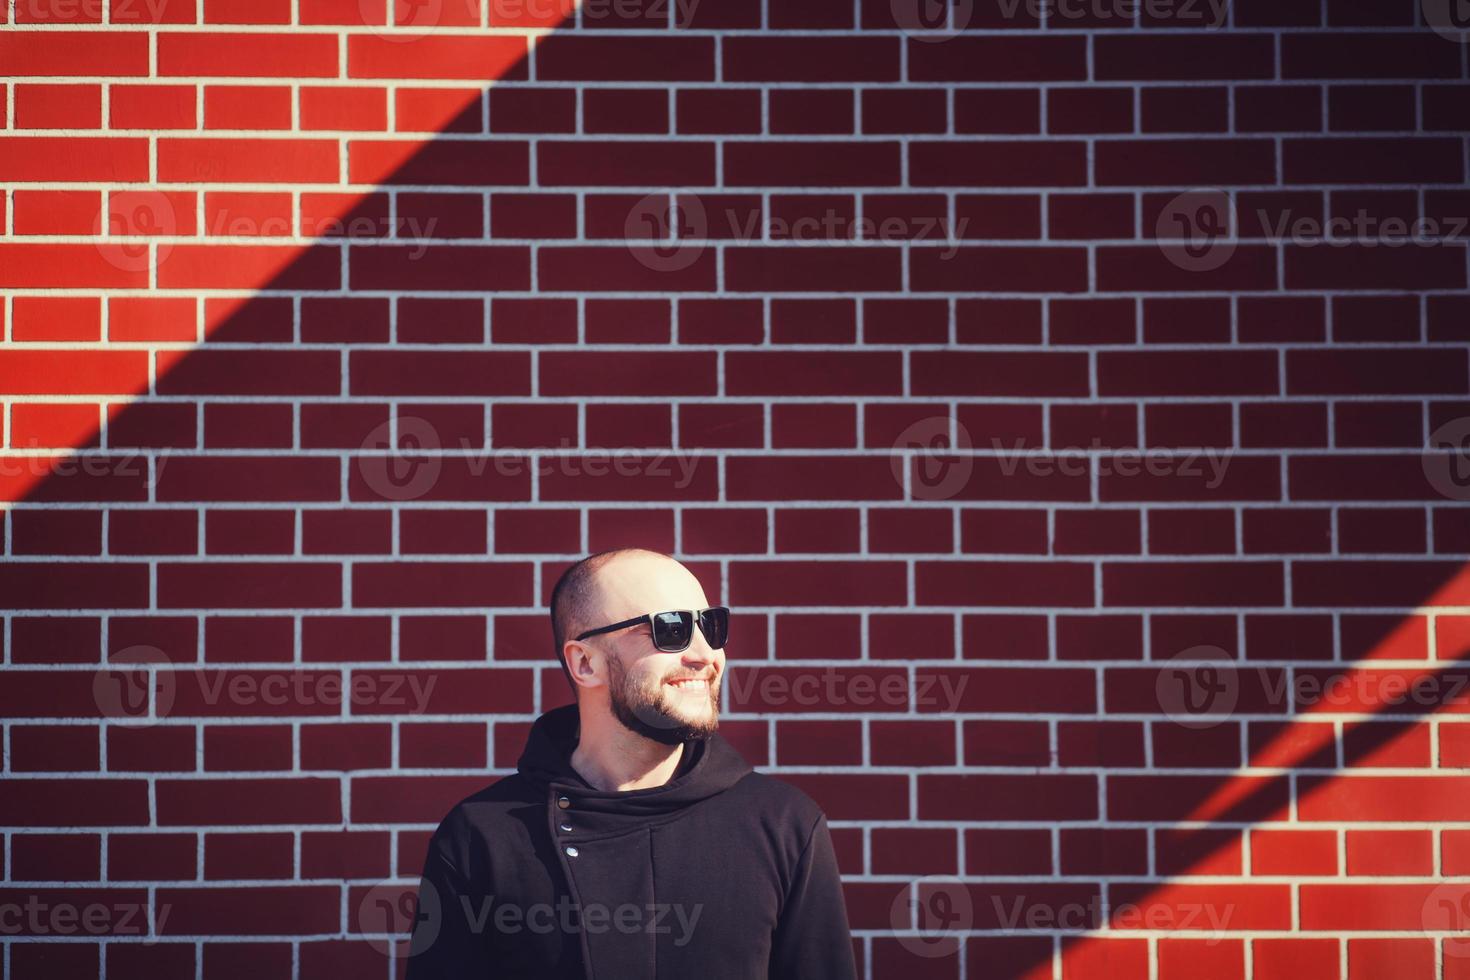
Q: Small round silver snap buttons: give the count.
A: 3